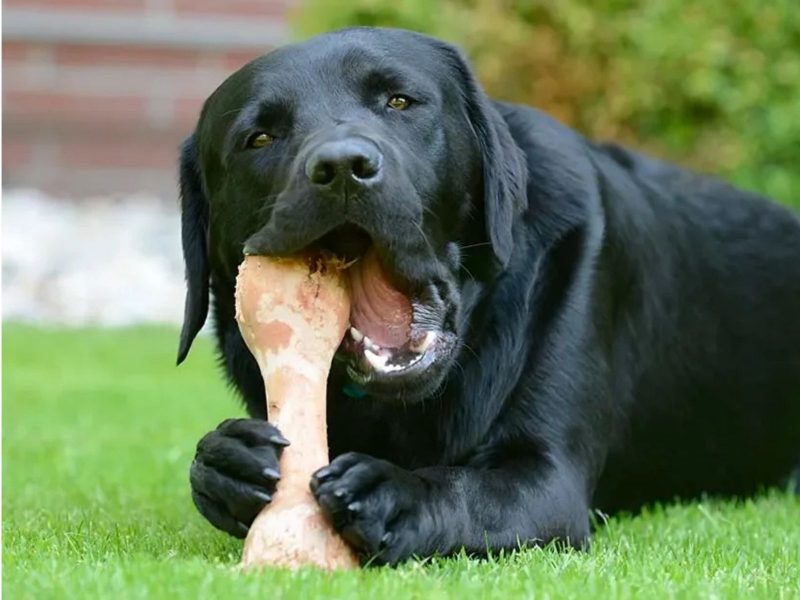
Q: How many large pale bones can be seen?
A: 1